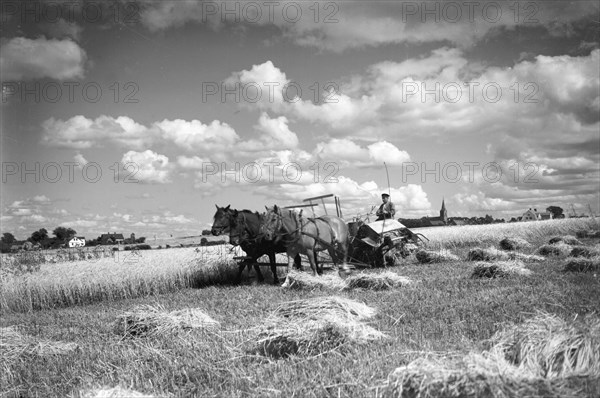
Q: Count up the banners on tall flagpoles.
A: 0